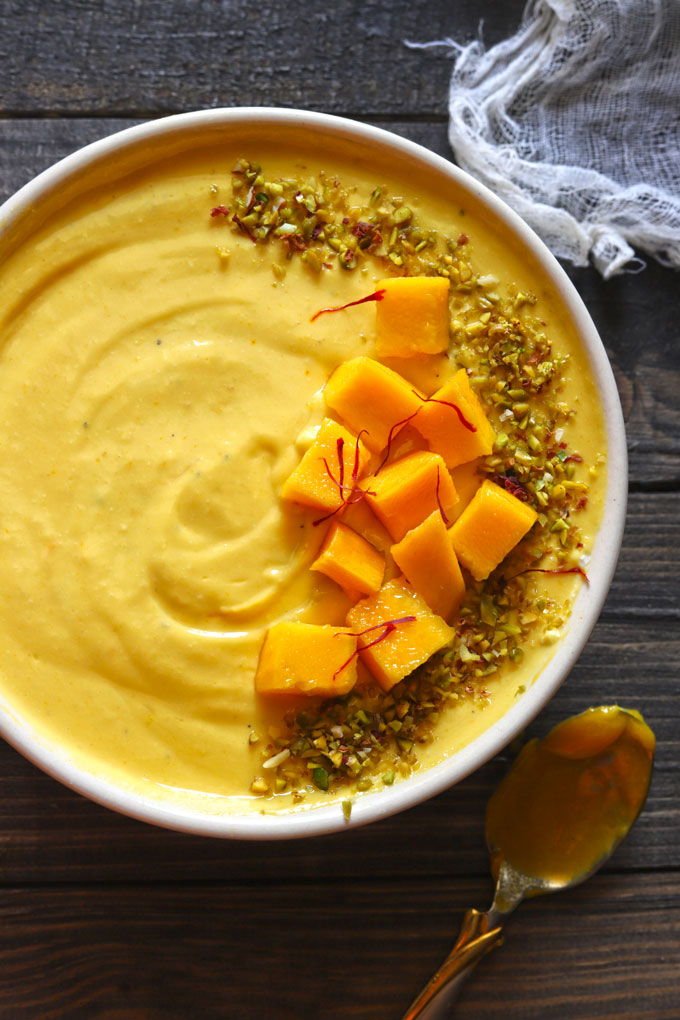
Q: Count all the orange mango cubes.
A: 10